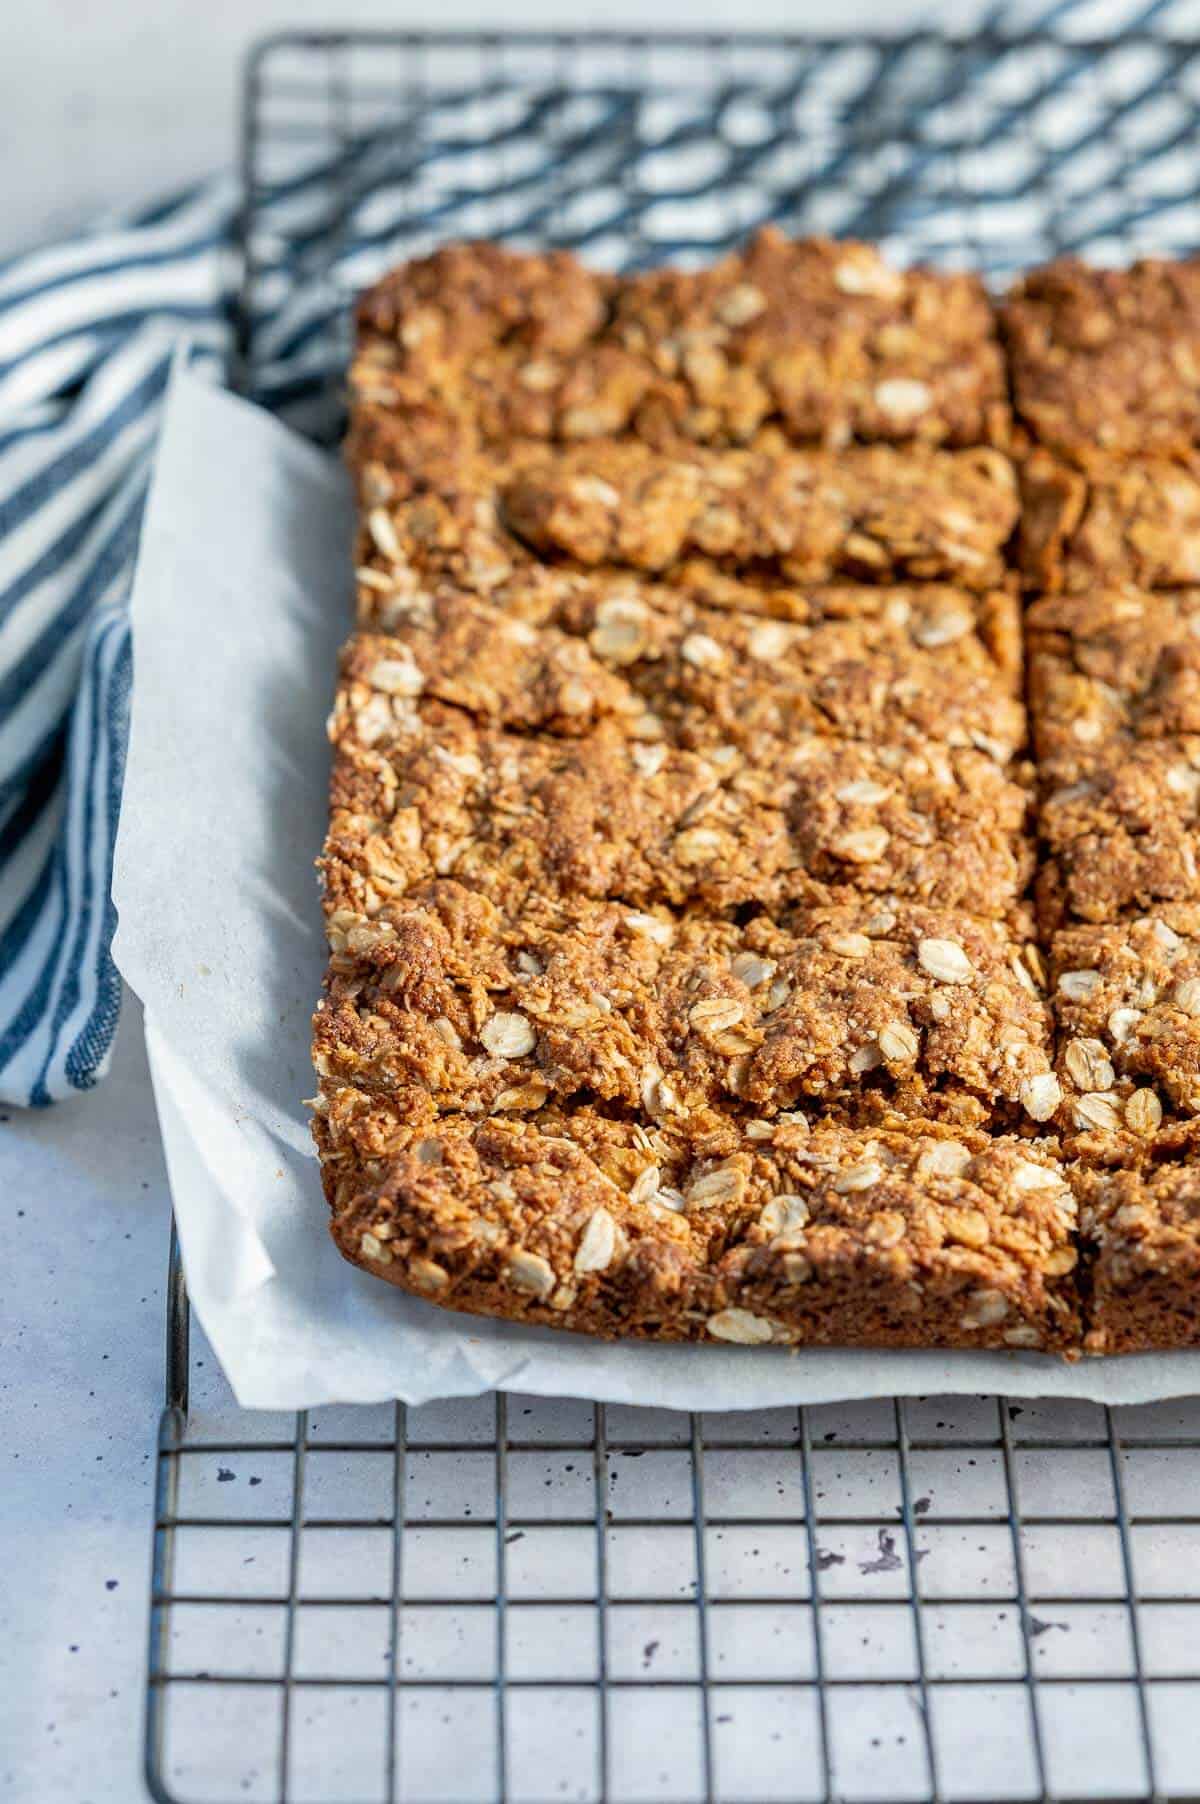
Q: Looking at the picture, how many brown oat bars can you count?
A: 12